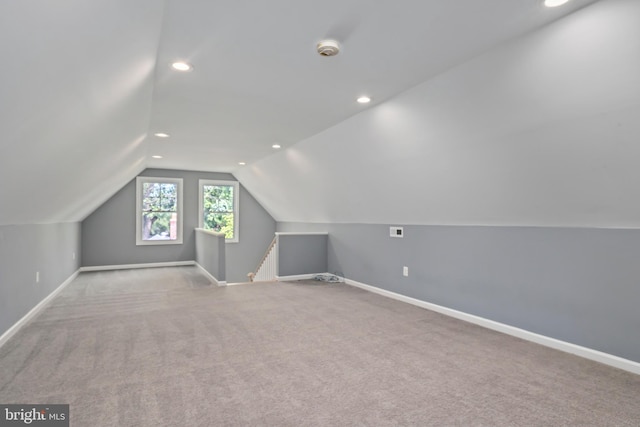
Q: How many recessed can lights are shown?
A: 7